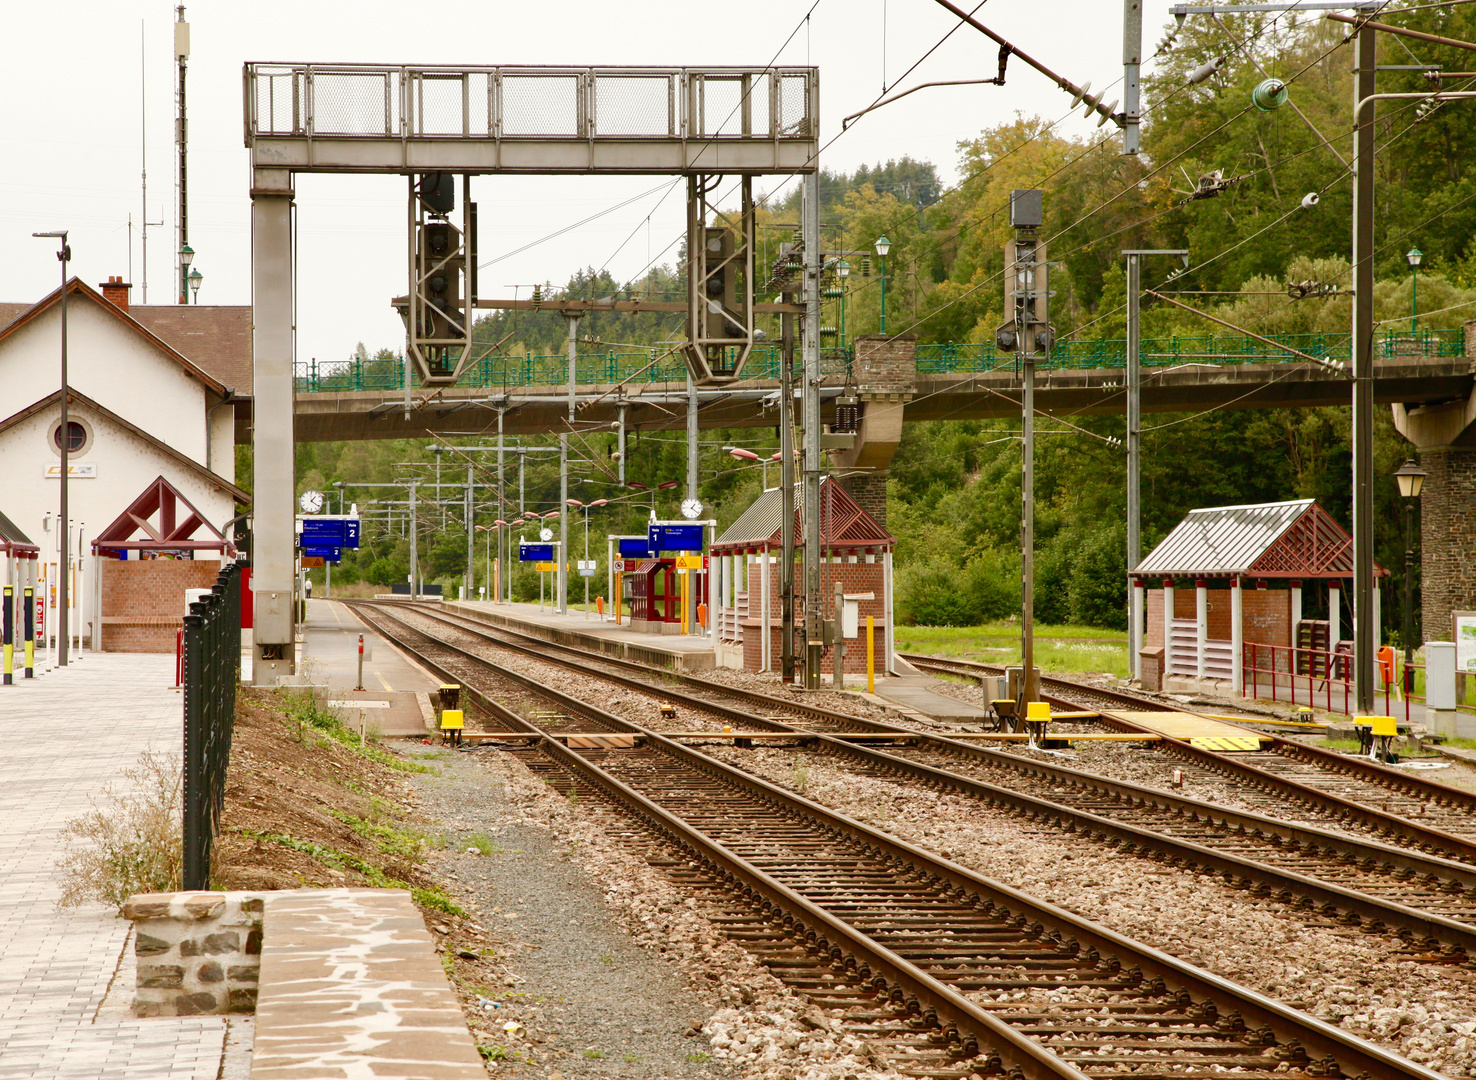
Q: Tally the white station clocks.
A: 3